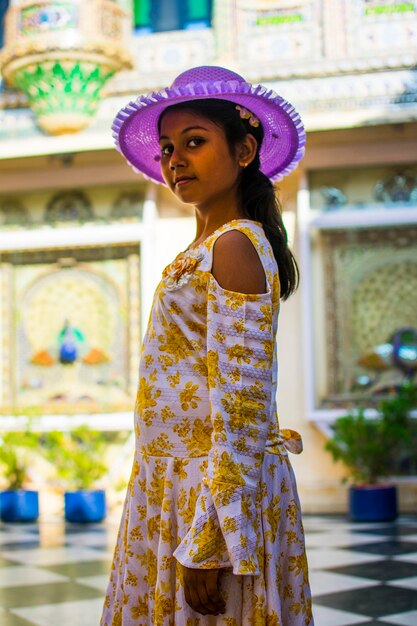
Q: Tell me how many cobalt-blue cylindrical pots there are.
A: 3